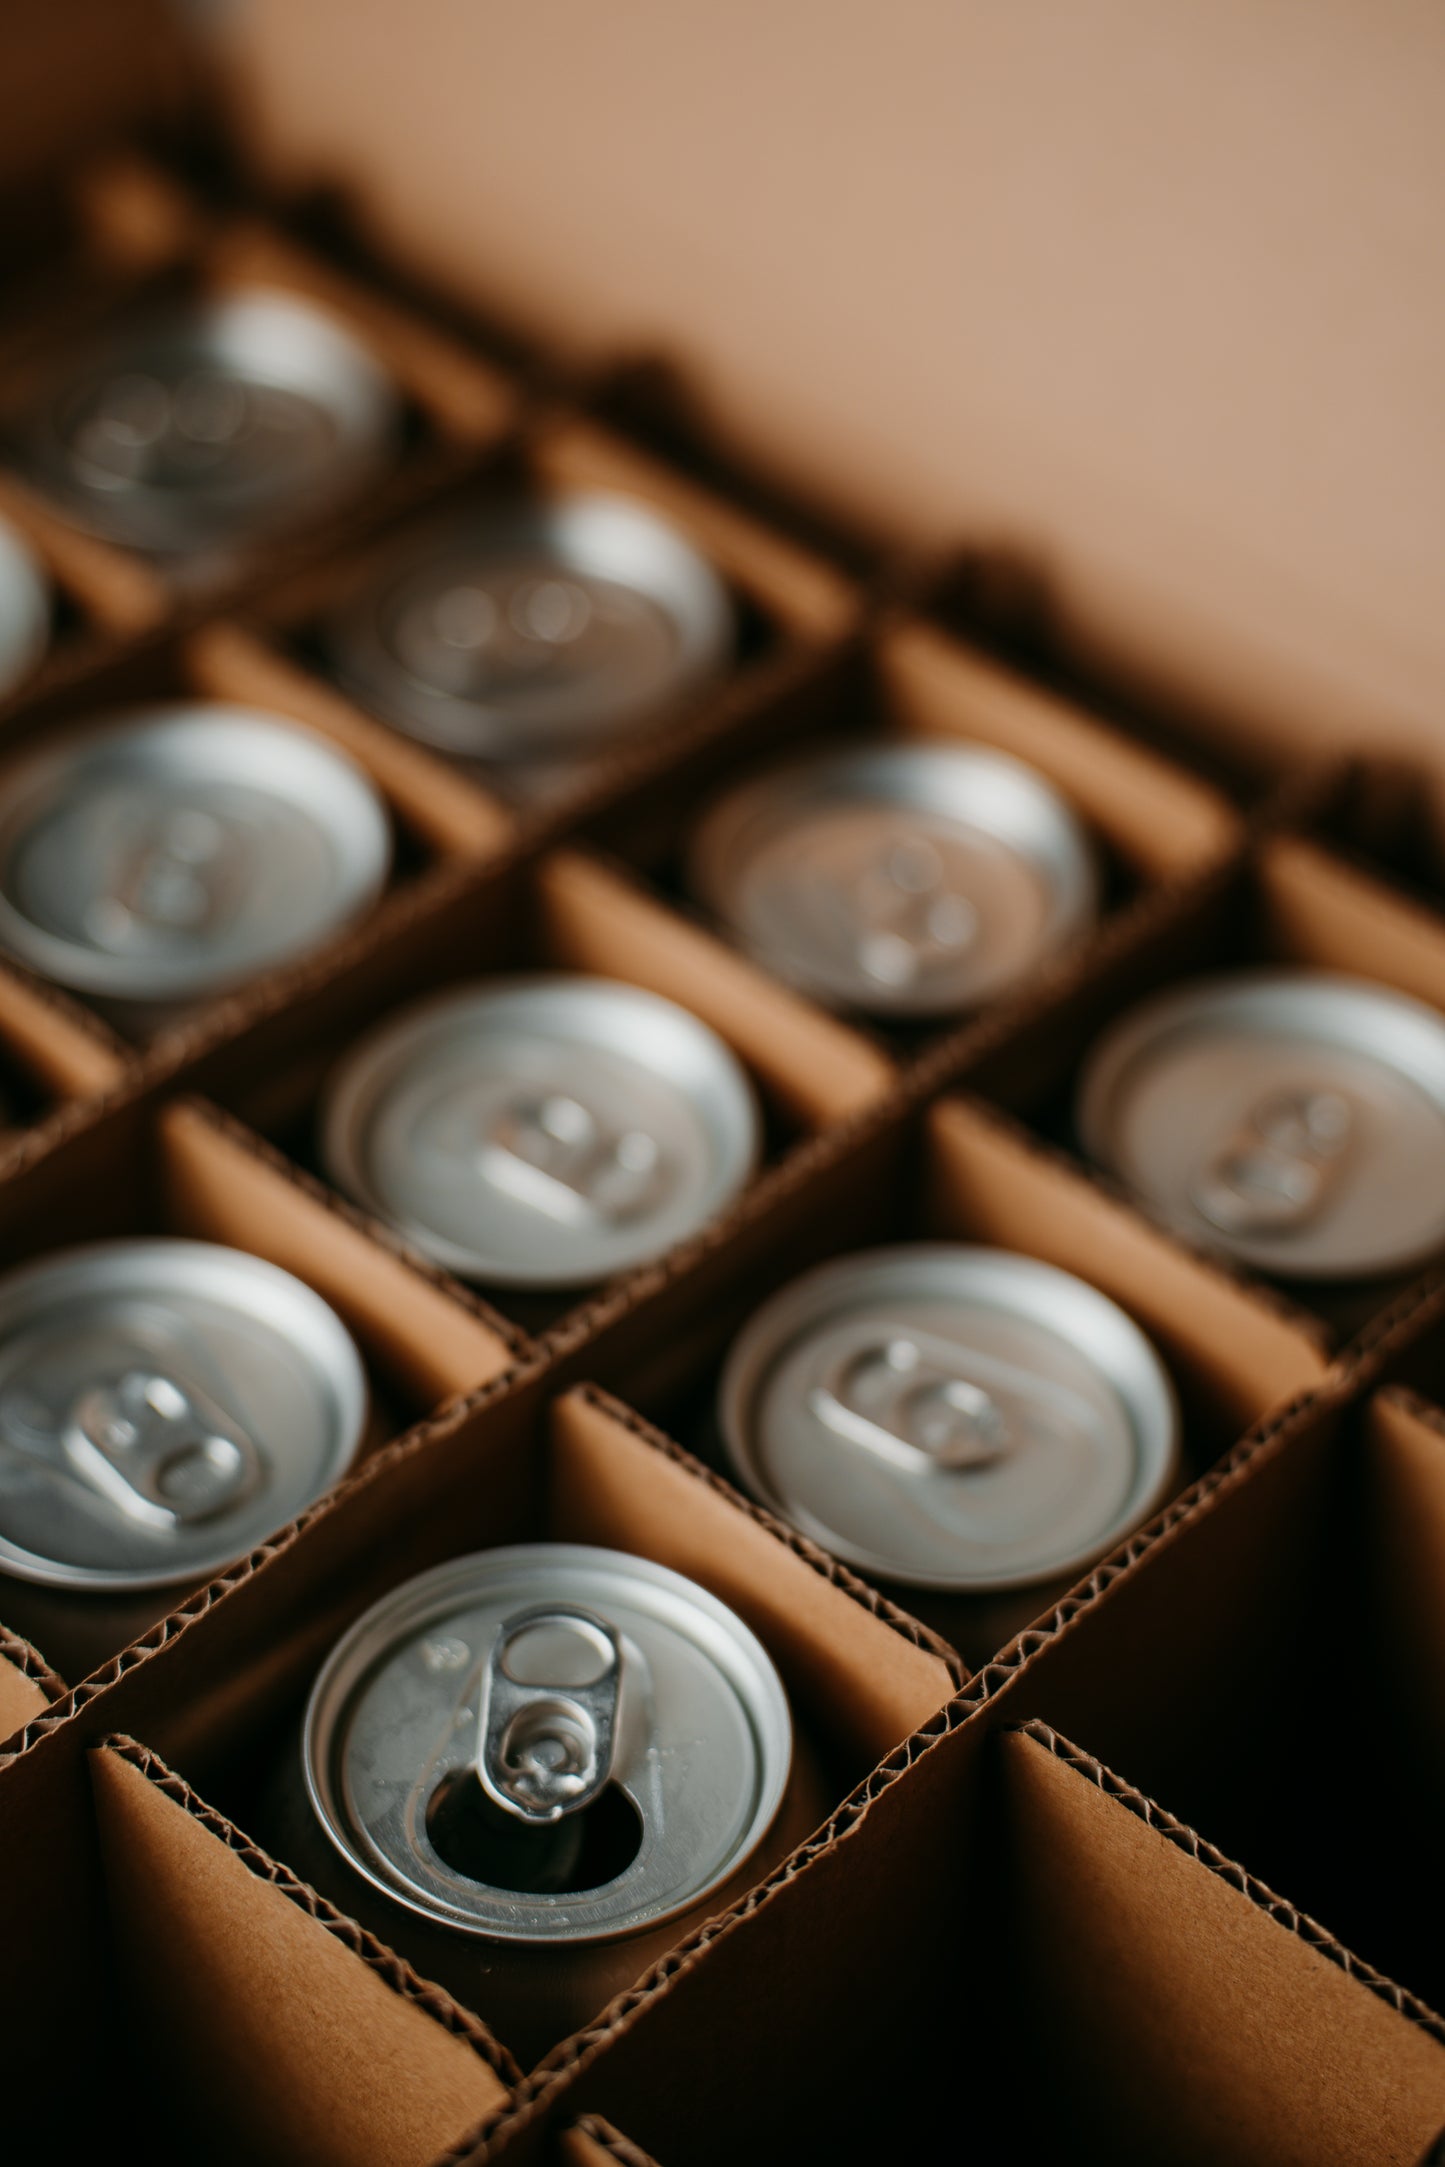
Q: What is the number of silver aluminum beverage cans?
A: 10